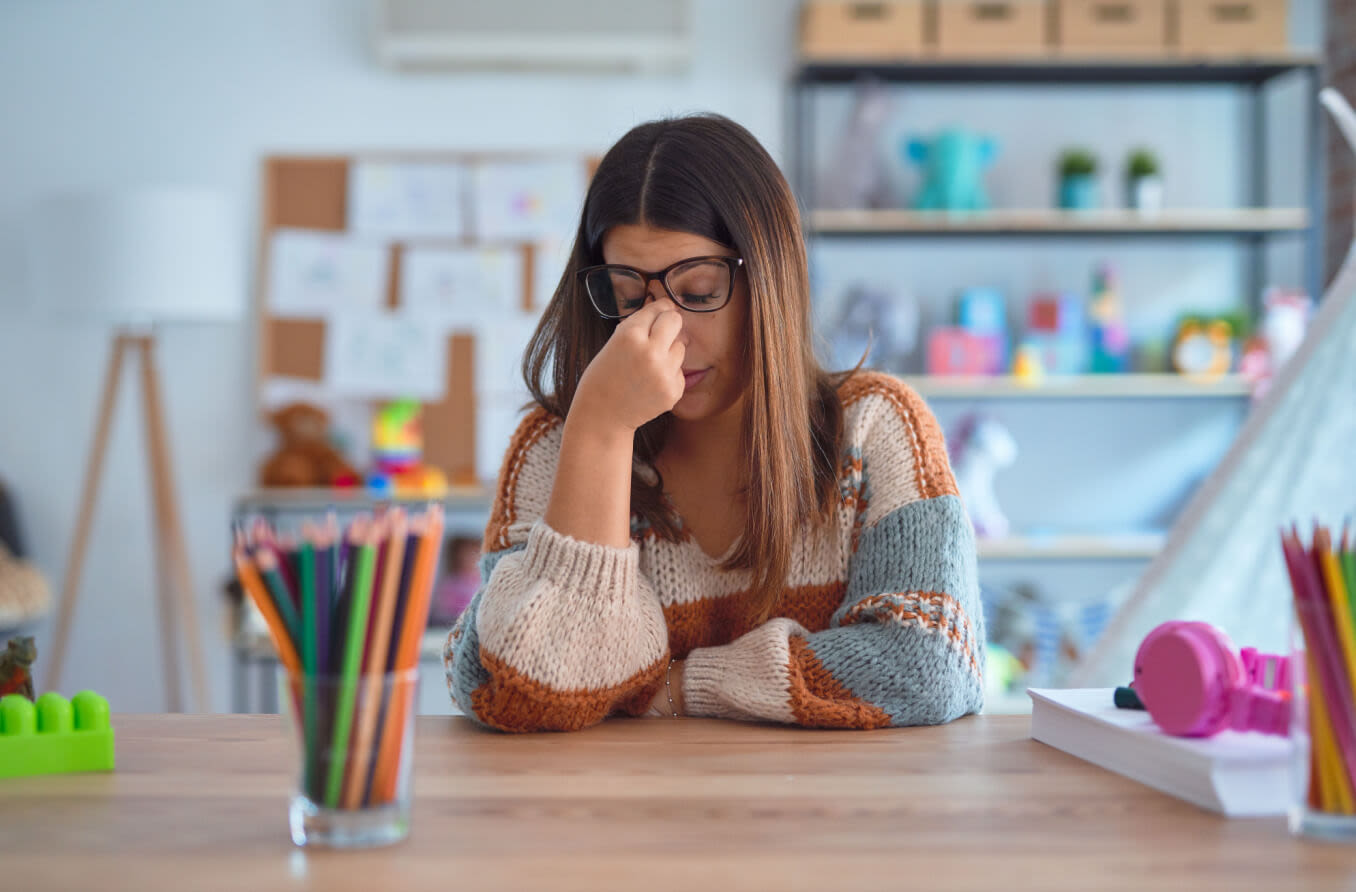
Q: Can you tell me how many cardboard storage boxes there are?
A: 4